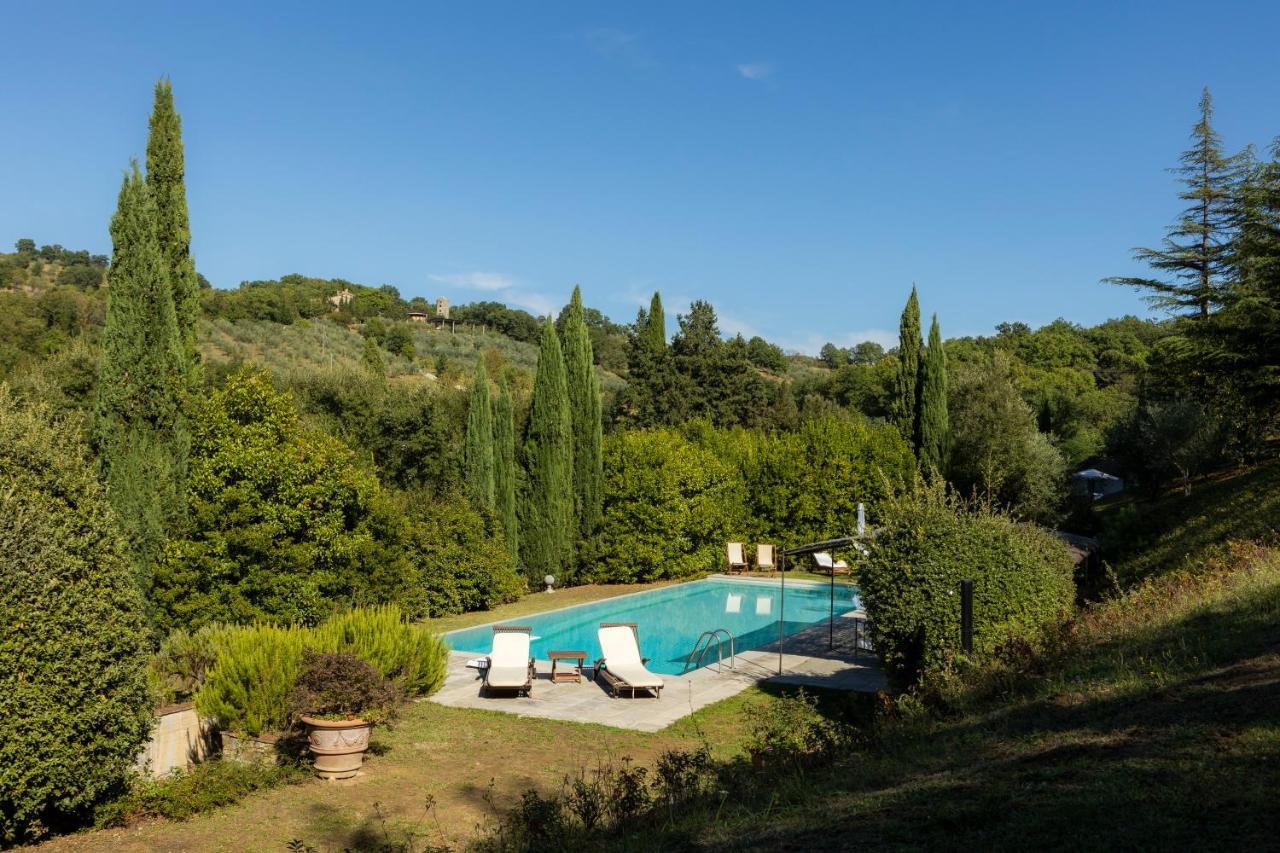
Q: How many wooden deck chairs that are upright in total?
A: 2